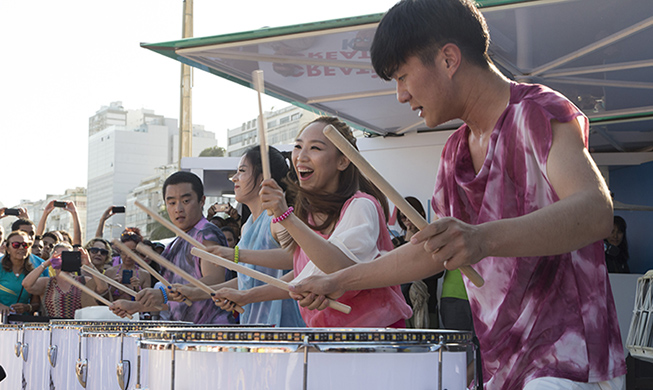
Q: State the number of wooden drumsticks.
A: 8